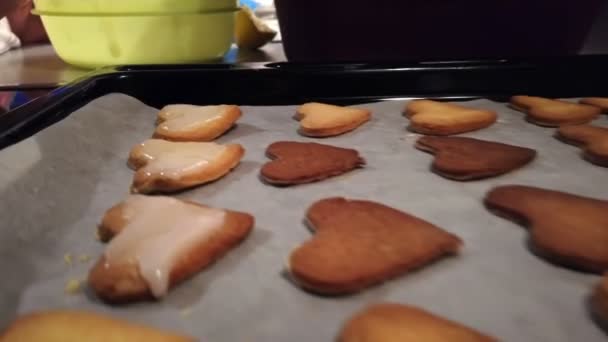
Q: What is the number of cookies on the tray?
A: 15